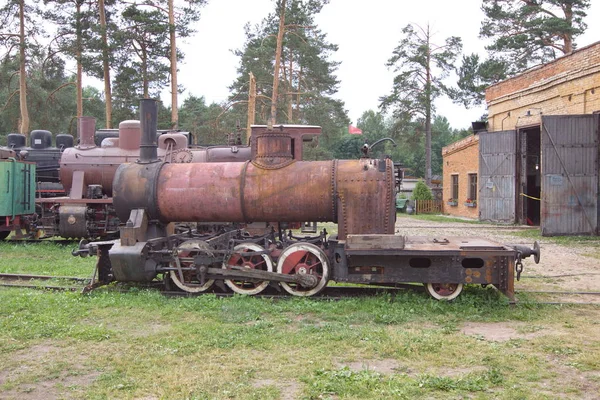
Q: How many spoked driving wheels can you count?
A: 3